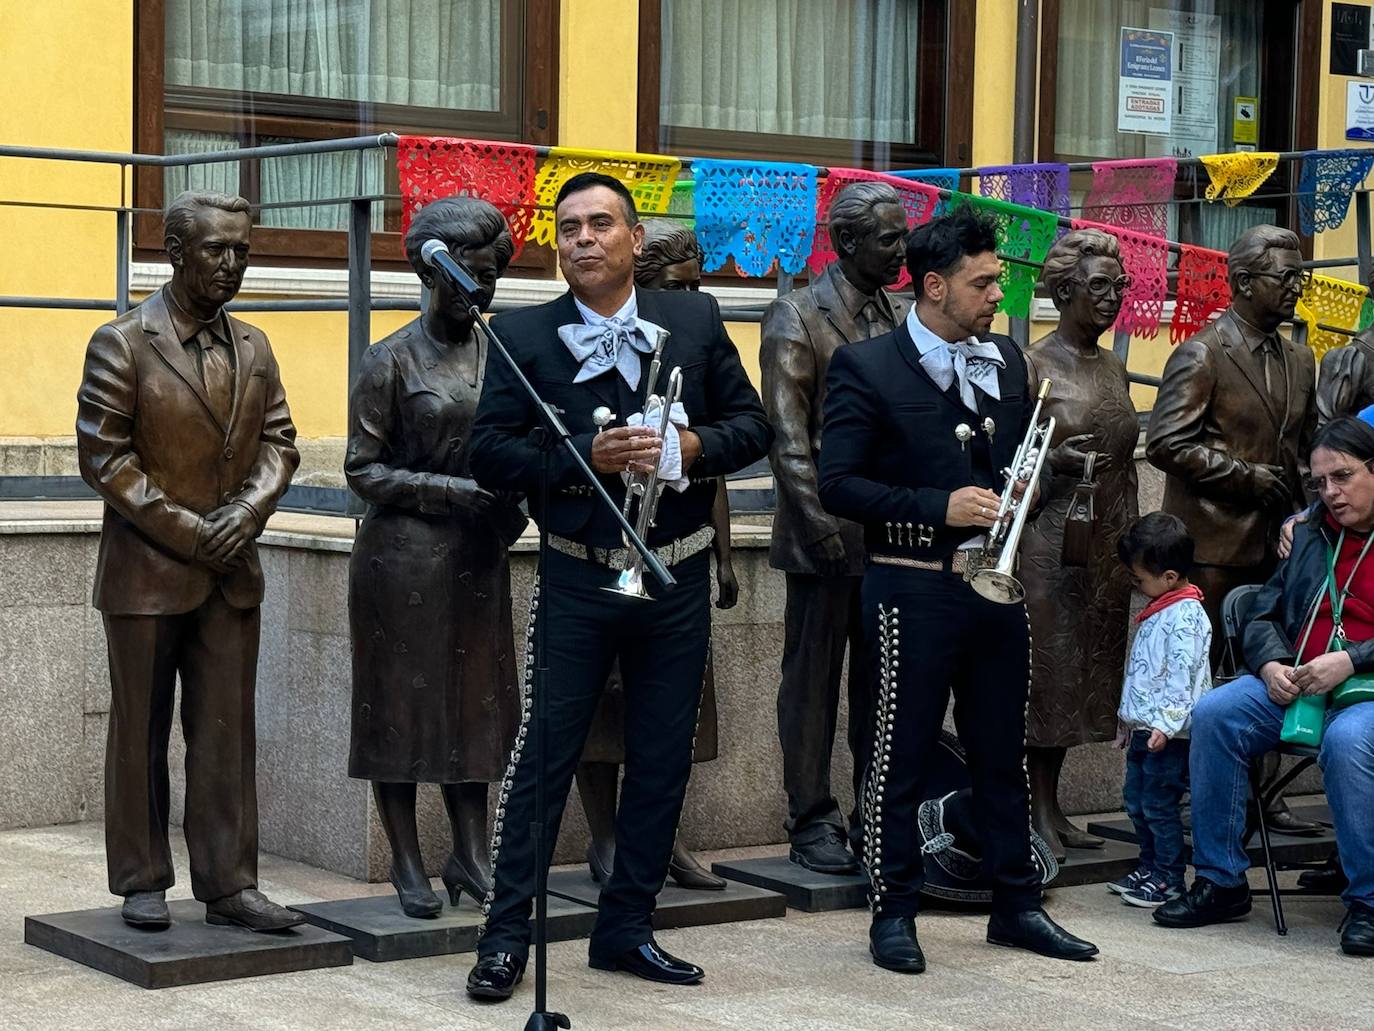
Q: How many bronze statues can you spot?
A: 7